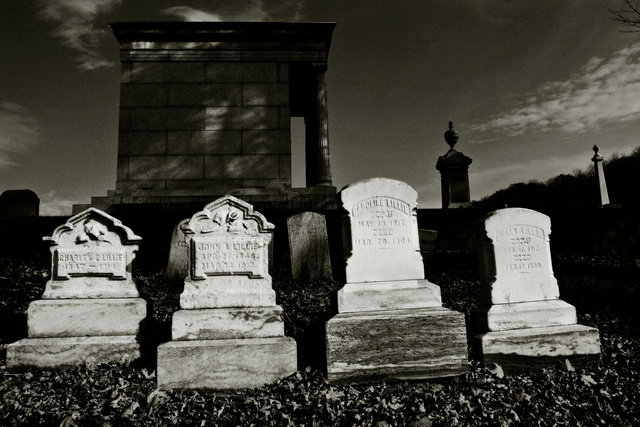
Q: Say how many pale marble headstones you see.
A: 4